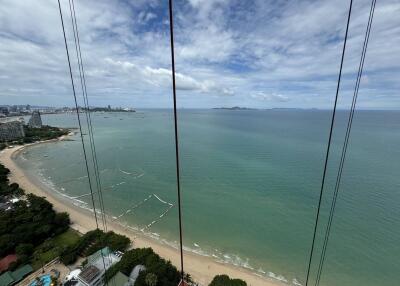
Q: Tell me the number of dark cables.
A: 7